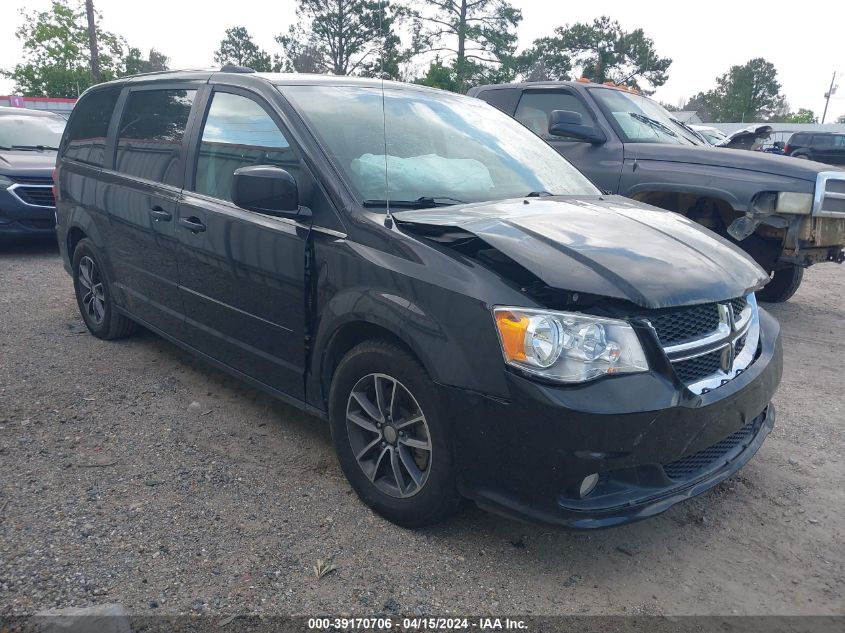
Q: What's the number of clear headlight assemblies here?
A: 1